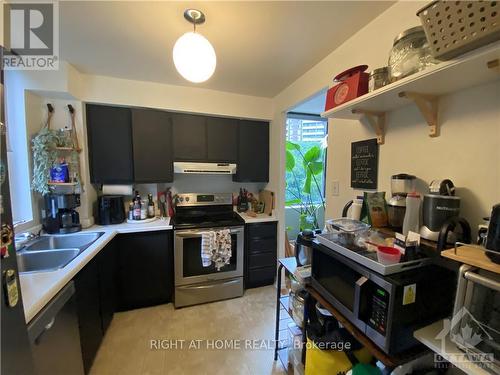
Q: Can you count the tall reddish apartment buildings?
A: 0